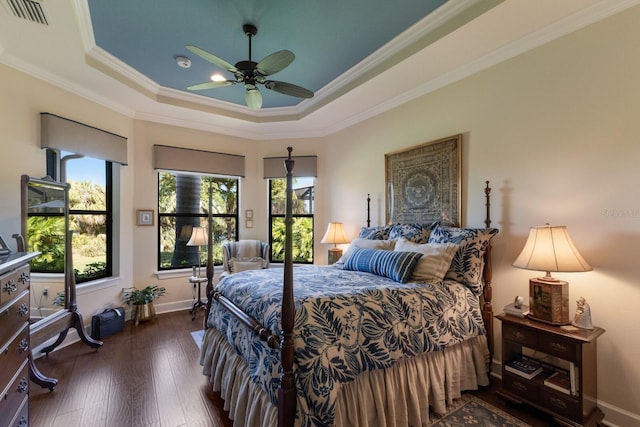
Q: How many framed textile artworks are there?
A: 1